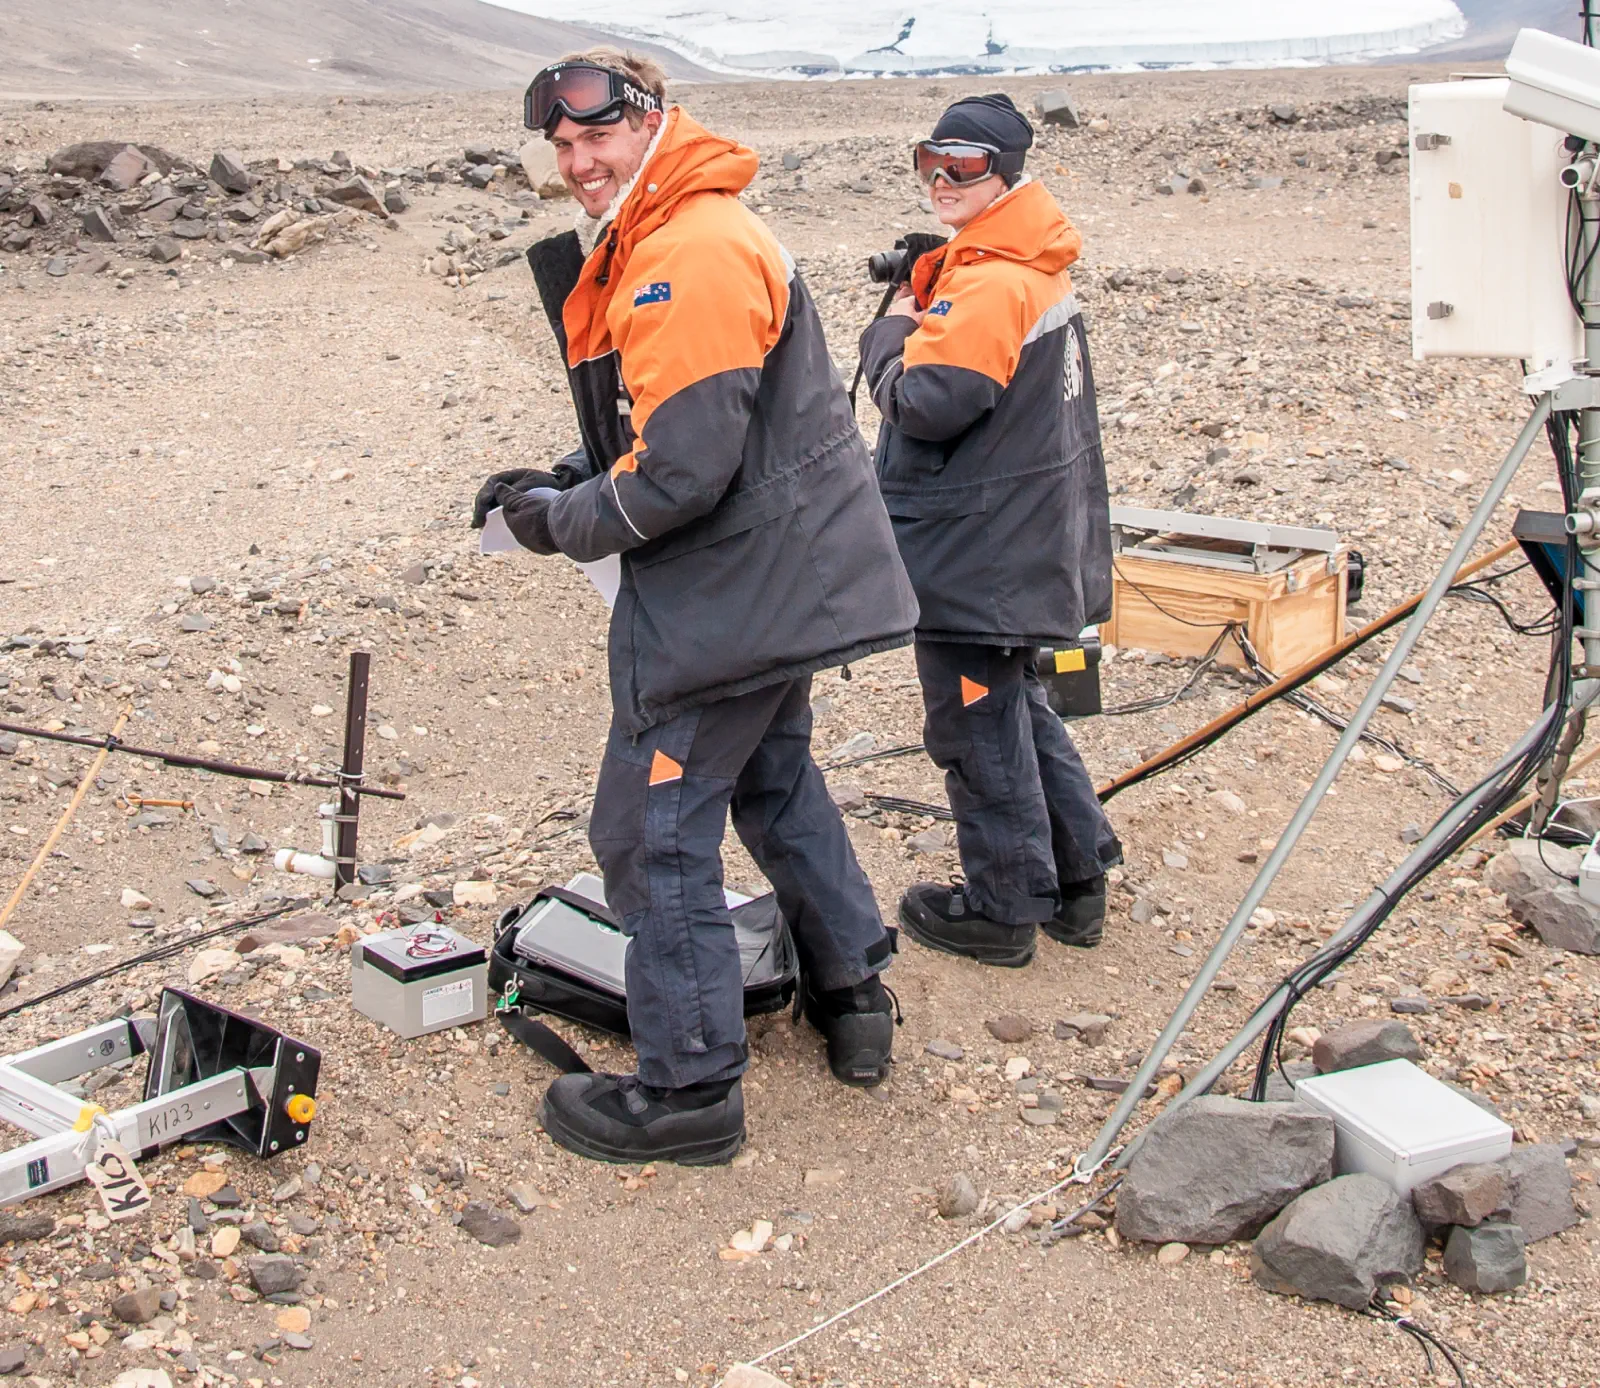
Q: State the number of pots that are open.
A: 0